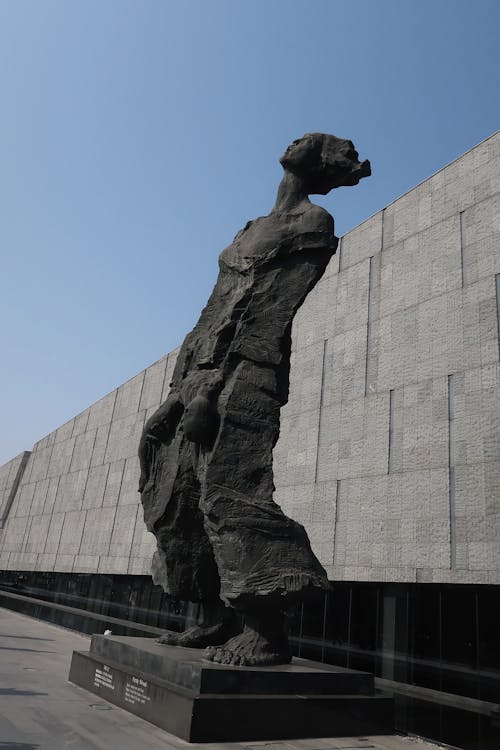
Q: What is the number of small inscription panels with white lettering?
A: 2